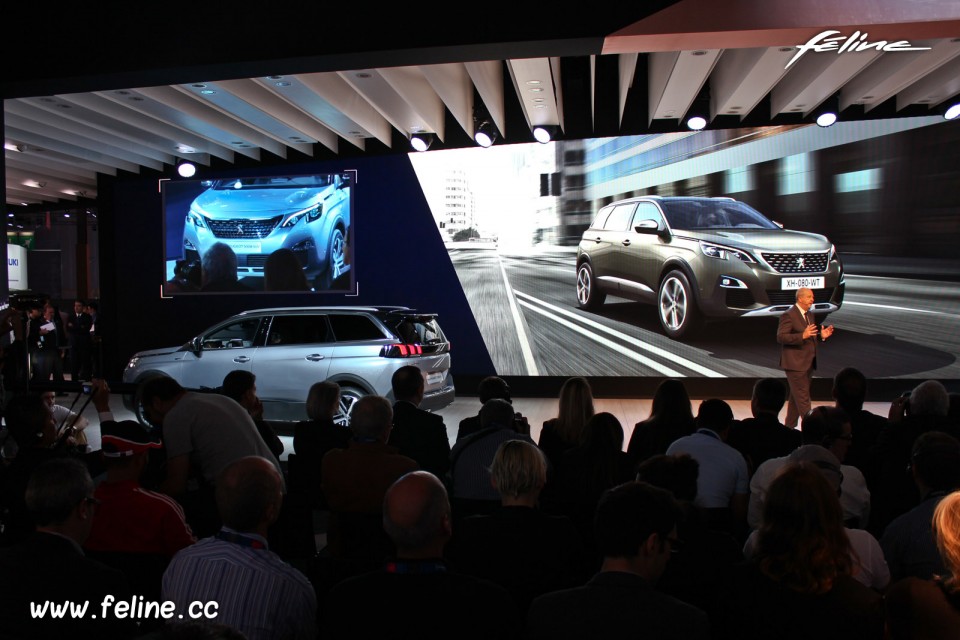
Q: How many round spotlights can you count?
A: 7